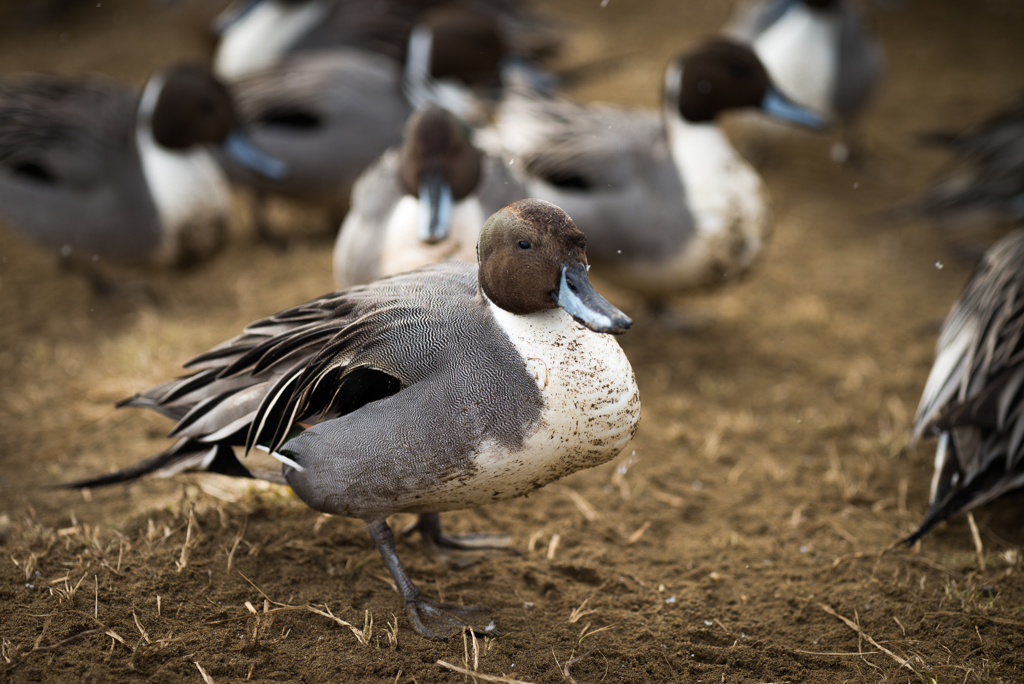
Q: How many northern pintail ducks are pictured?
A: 9